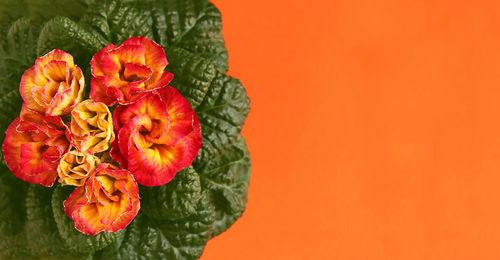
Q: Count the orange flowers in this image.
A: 7